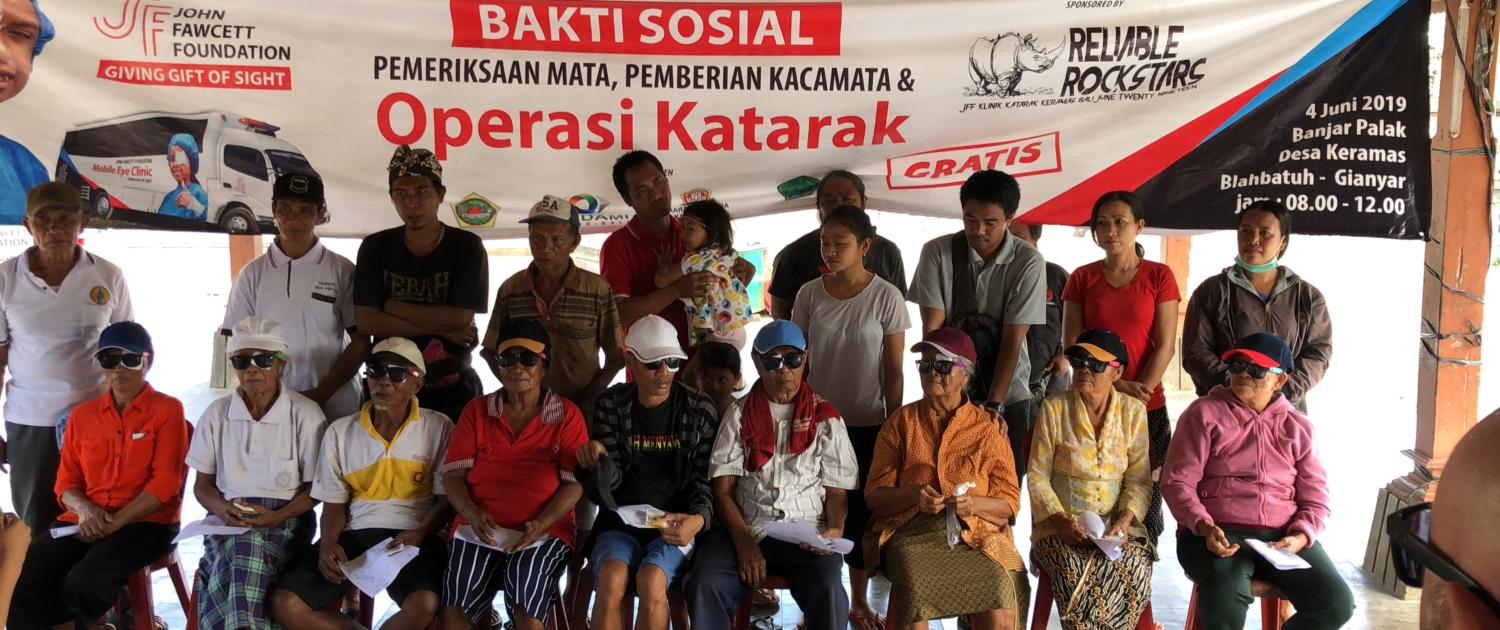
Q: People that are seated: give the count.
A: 9